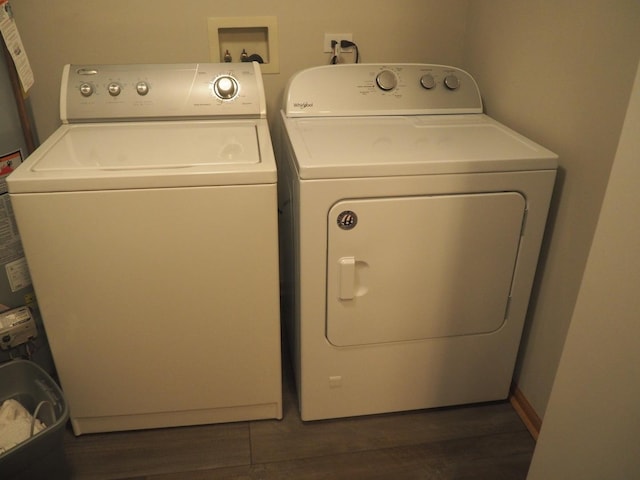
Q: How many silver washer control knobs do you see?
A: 4